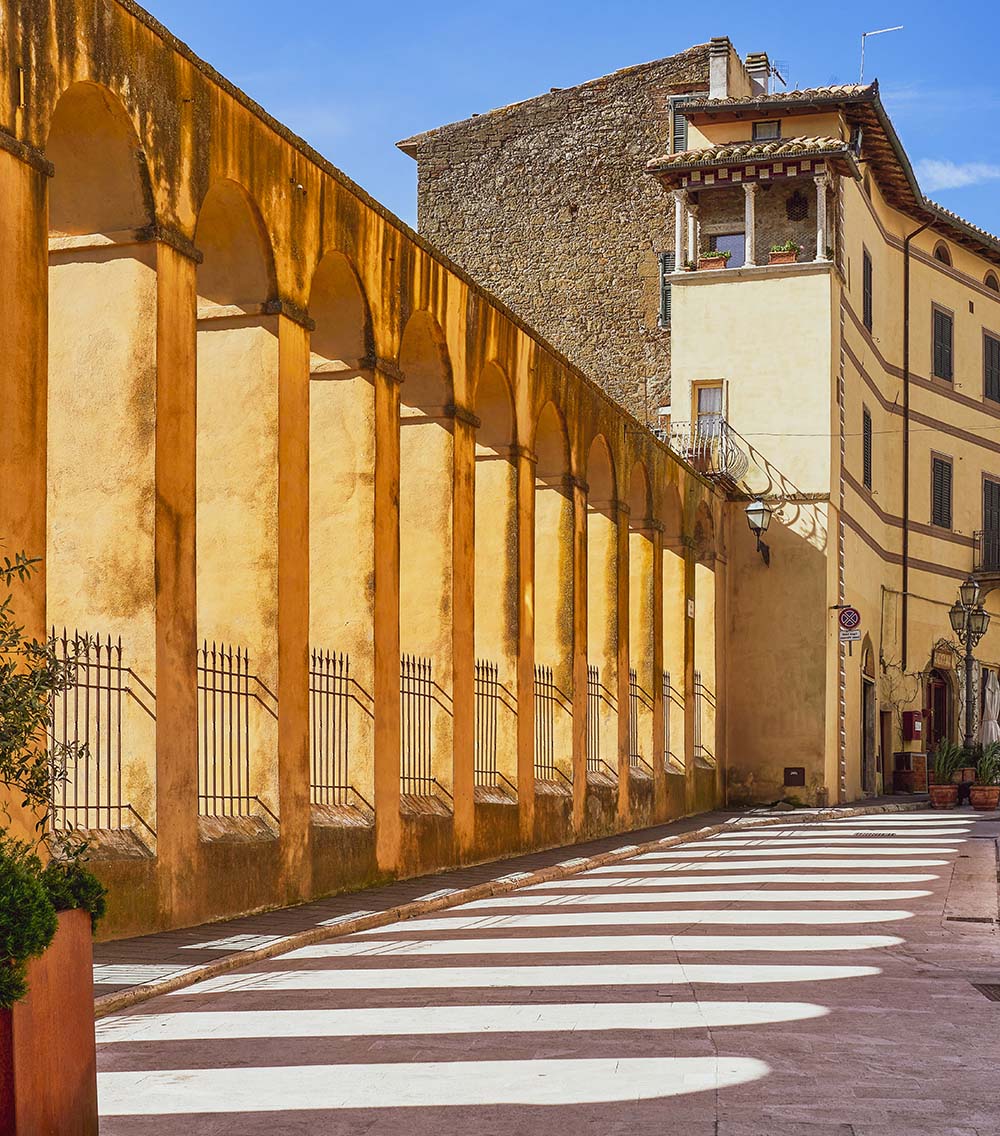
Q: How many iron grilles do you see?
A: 10